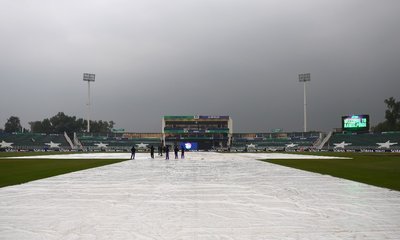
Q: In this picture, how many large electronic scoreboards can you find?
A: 1